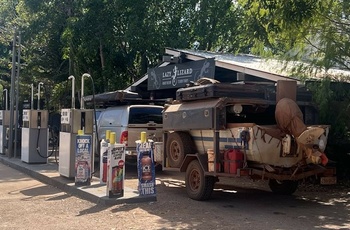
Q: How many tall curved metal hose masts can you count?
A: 5